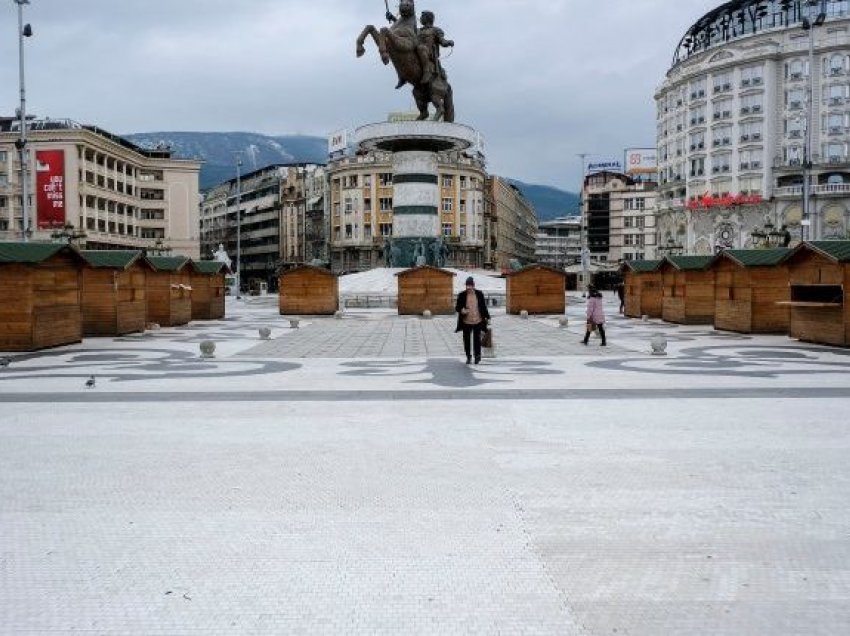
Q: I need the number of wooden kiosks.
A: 11